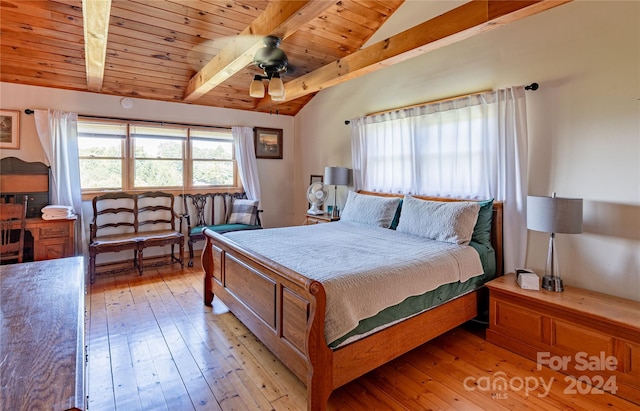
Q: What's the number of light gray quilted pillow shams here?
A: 2